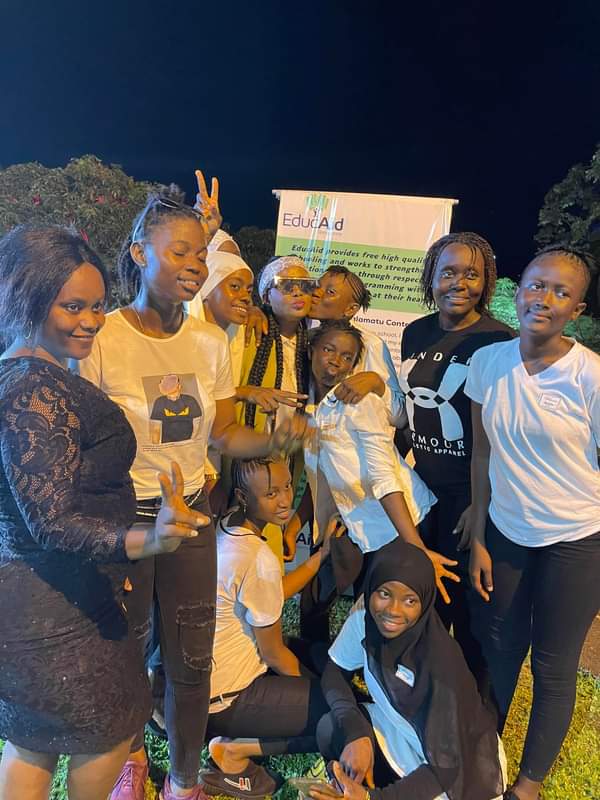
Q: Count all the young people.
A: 11